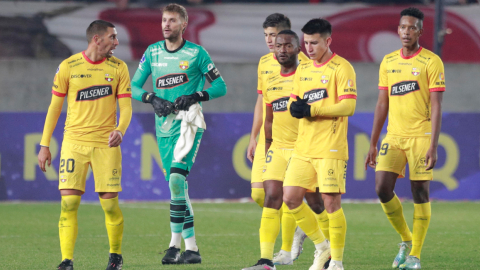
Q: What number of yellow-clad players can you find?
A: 5